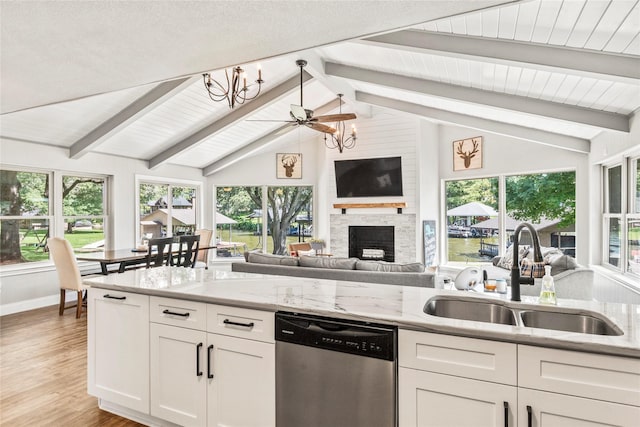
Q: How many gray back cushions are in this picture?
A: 3